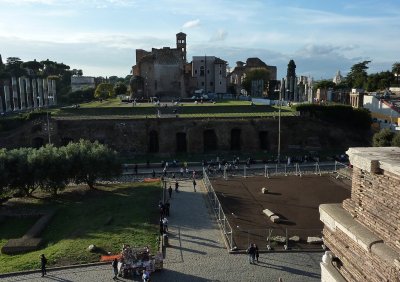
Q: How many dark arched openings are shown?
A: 5